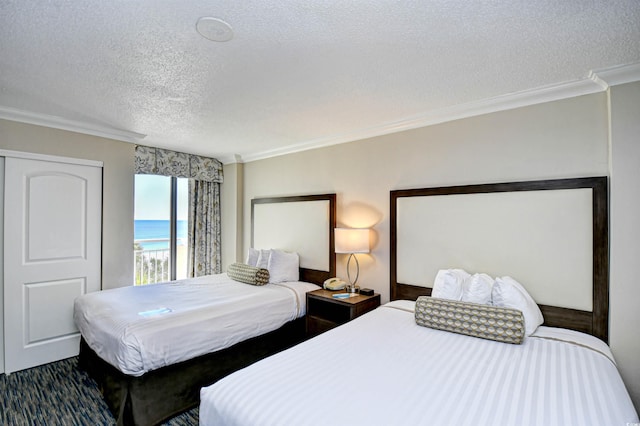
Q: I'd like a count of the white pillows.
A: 6